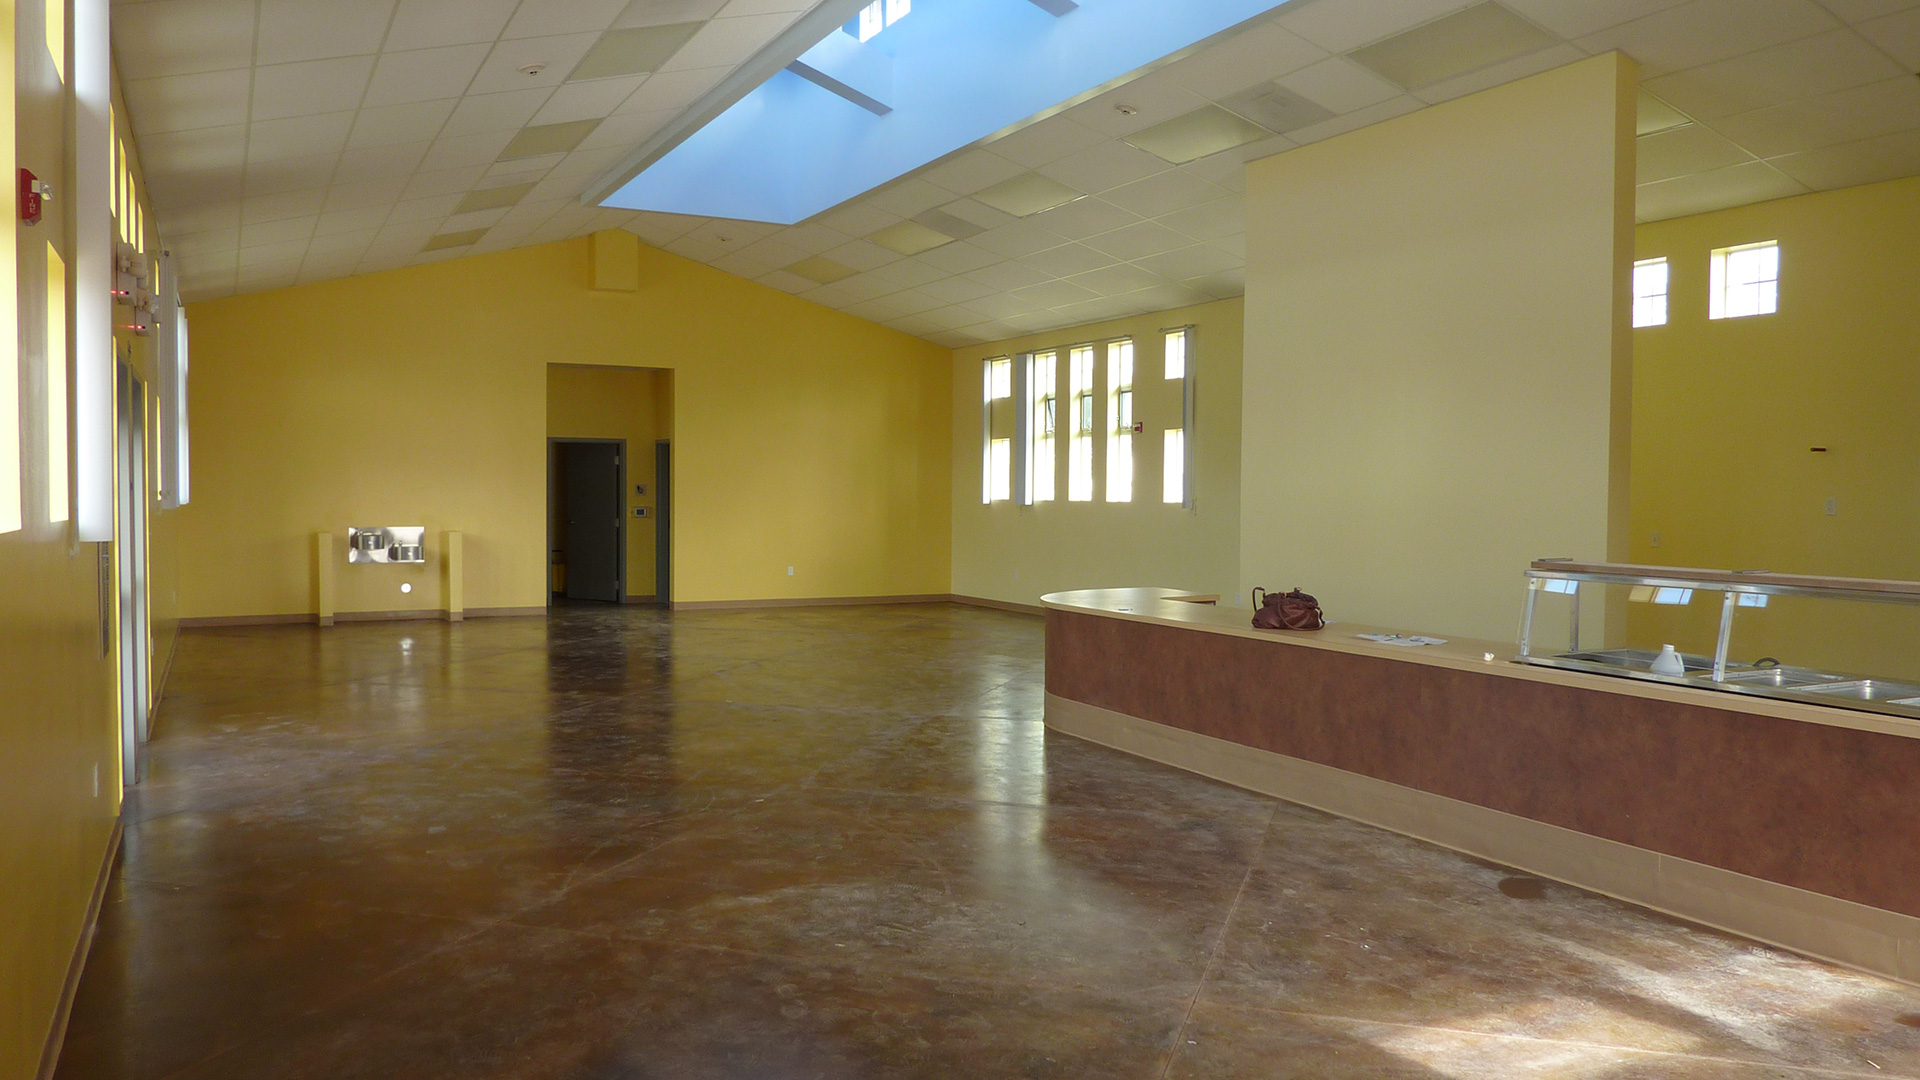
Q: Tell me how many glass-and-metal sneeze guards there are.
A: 1